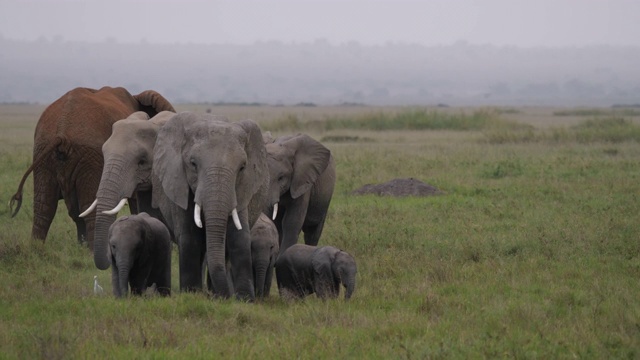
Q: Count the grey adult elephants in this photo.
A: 3